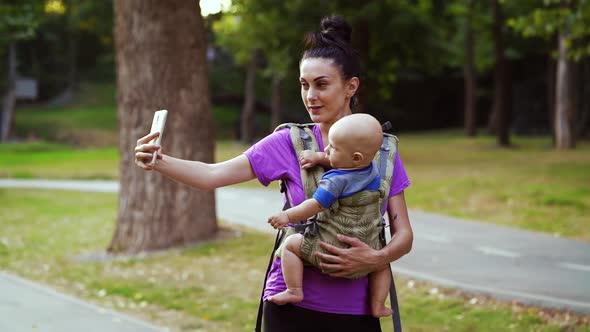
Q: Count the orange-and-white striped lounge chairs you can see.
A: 0